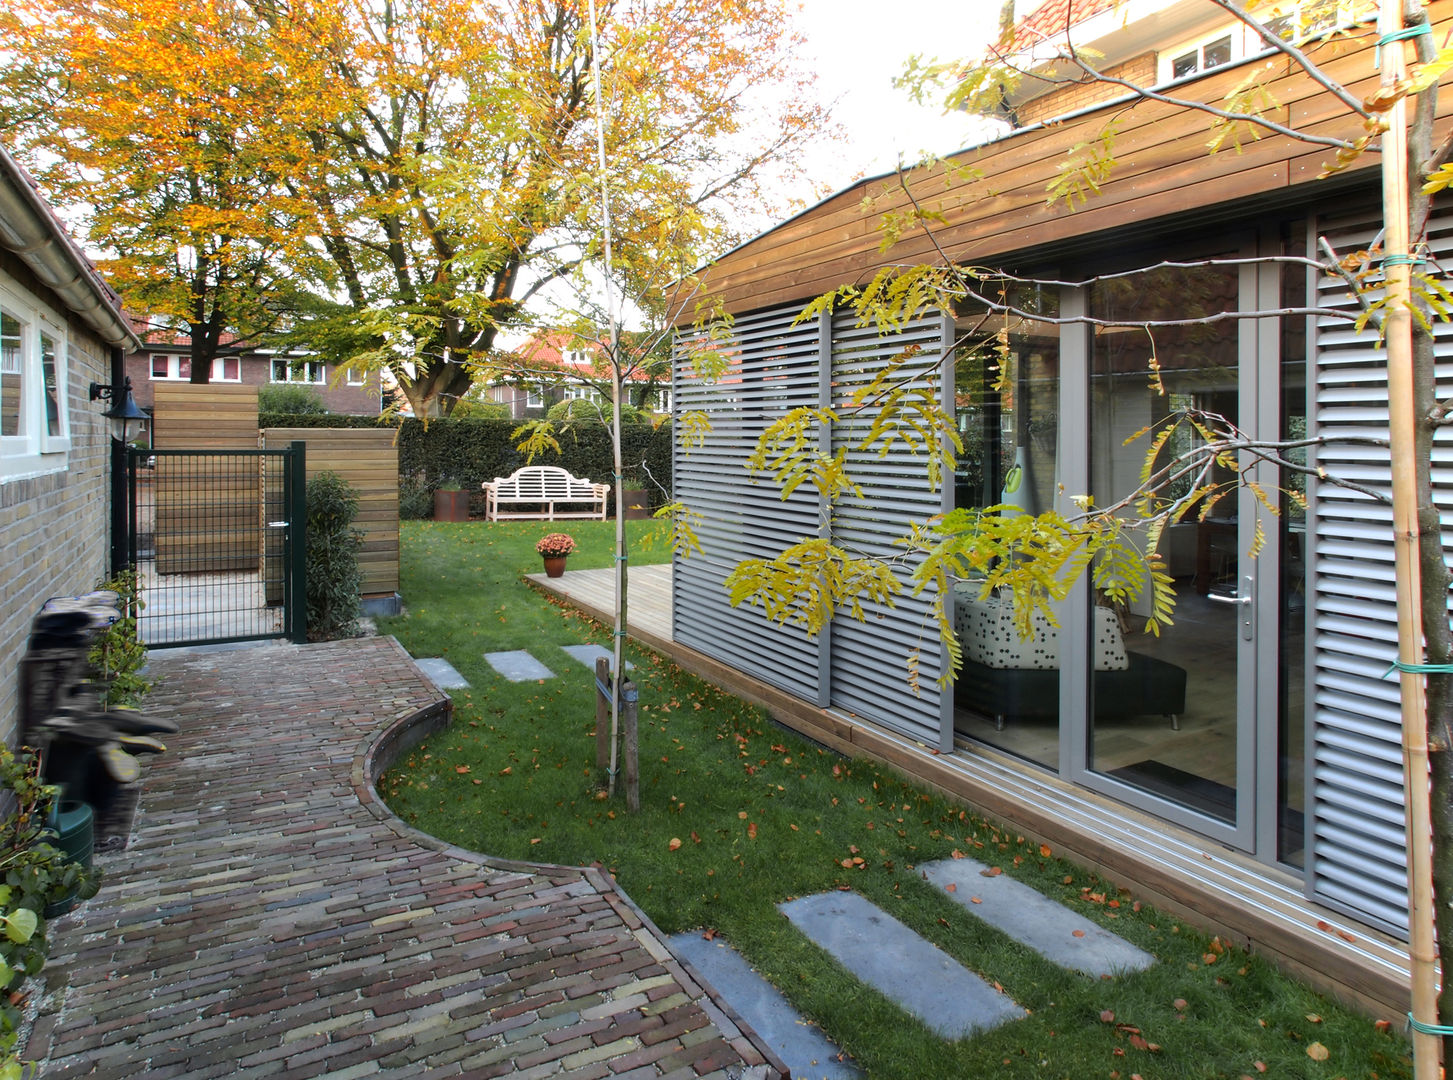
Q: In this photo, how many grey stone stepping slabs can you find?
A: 6